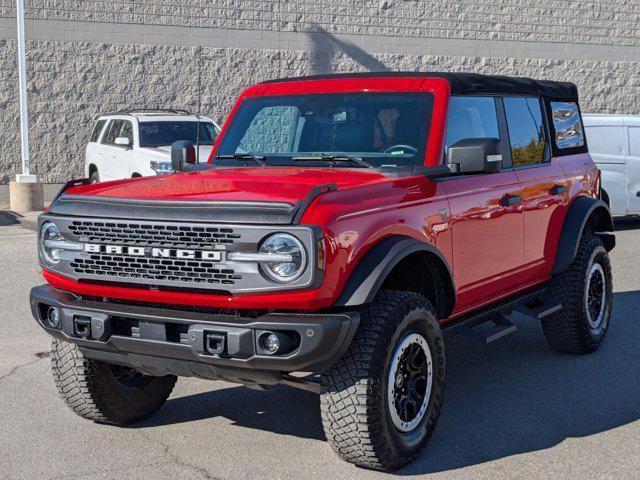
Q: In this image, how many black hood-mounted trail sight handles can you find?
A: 2